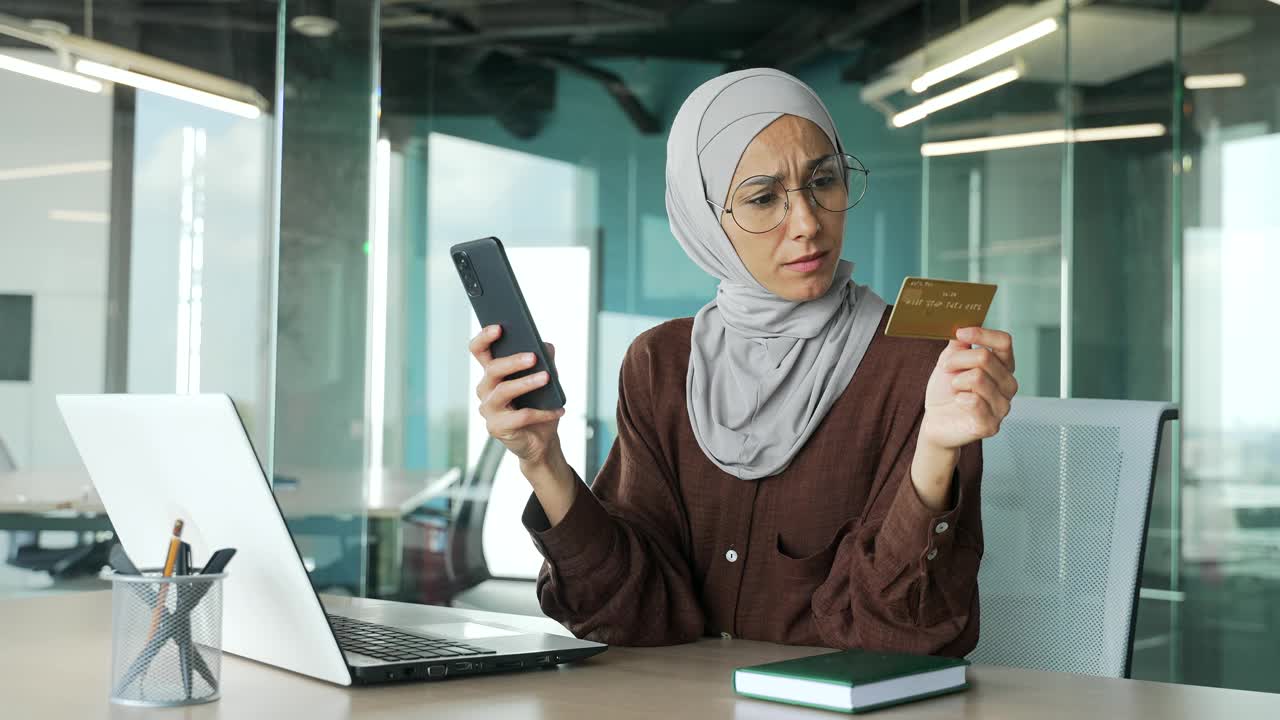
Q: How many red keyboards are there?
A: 0